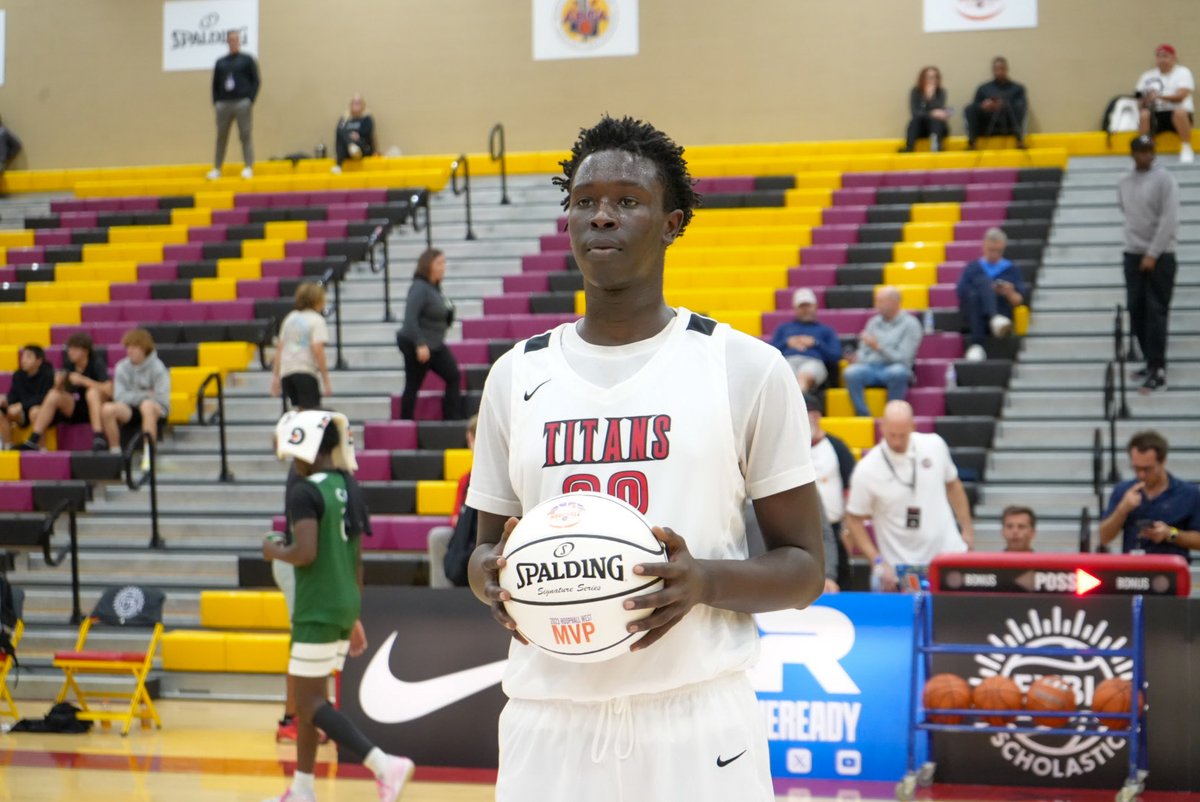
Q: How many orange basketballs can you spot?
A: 4